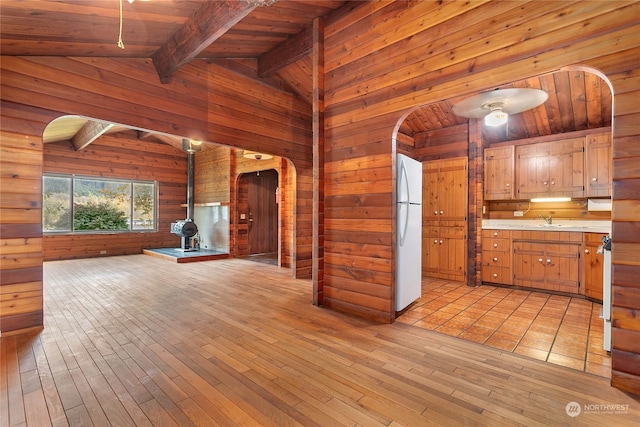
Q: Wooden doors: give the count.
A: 1